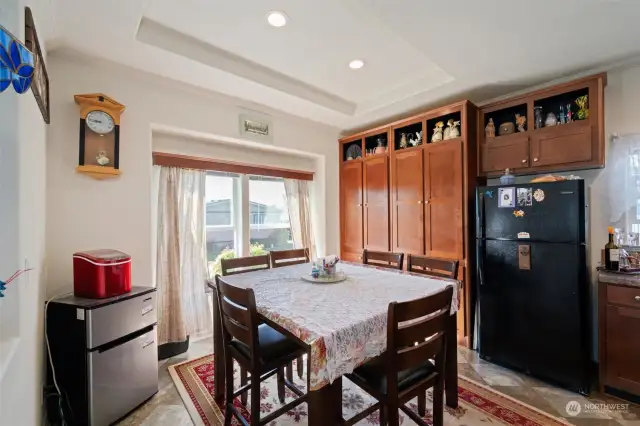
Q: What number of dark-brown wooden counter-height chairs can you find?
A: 6